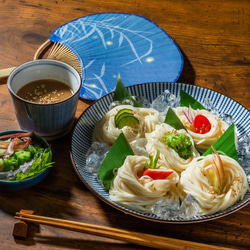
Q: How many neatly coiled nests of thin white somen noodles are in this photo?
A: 5